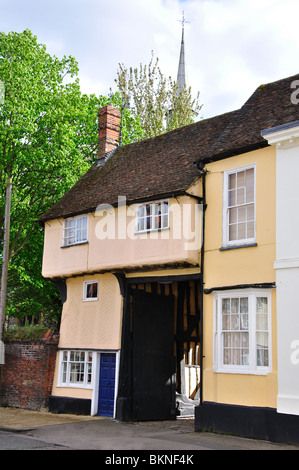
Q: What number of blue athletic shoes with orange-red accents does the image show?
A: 0